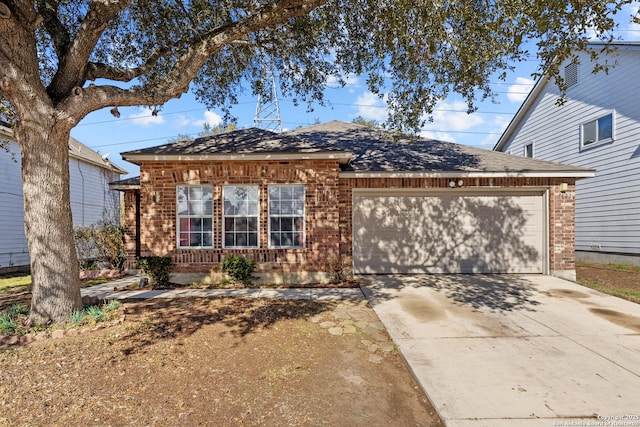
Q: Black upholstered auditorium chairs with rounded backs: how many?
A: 0